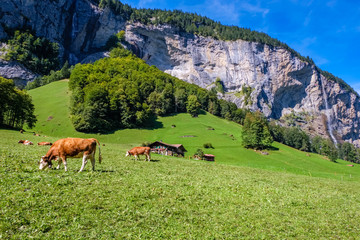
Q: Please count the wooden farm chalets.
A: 2